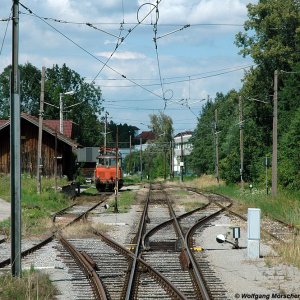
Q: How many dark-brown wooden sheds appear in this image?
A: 1